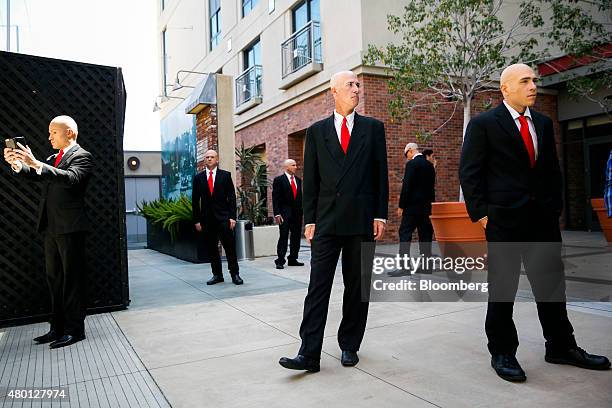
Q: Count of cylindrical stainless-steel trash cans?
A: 1